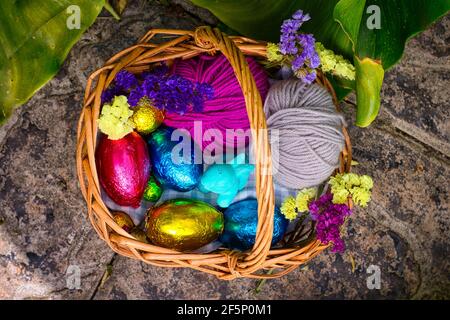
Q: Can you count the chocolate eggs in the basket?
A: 7